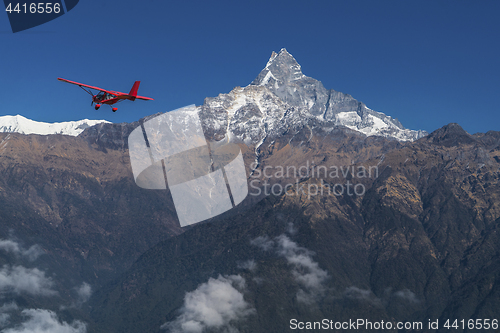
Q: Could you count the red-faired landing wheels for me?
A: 2